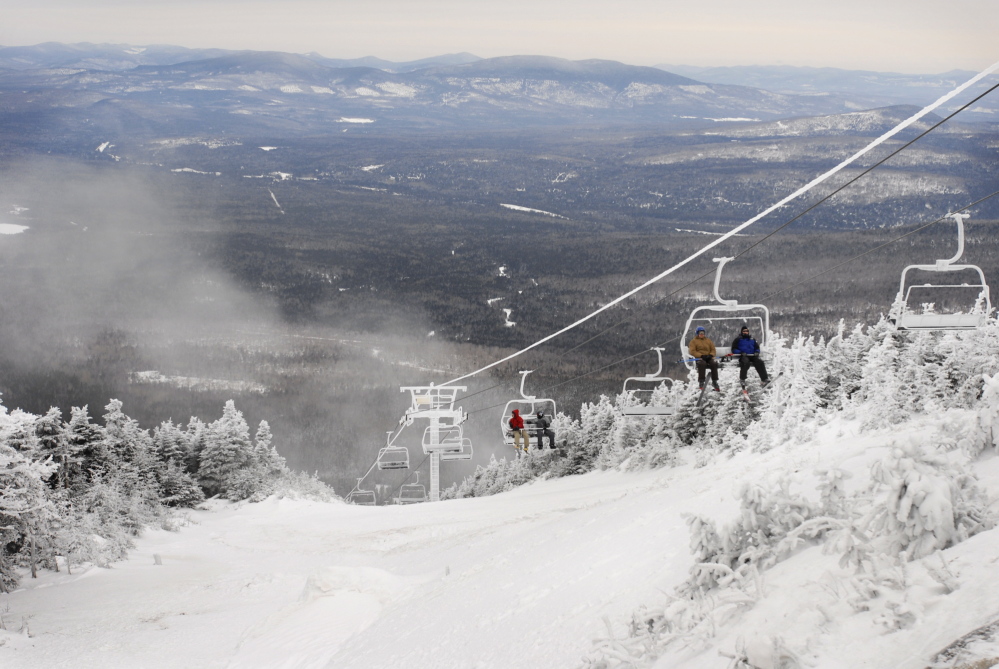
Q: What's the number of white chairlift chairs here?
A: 9